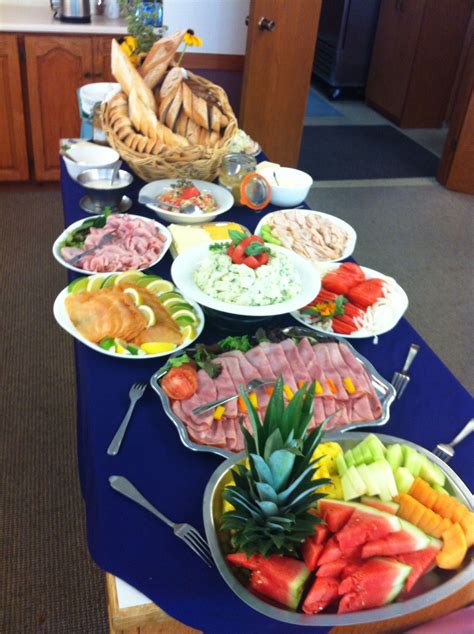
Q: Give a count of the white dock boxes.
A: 0